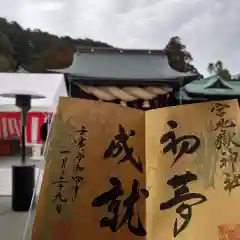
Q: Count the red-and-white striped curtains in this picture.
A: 1